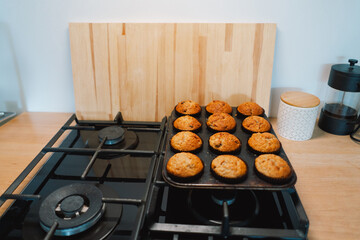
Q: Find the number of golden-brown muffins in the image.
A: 12